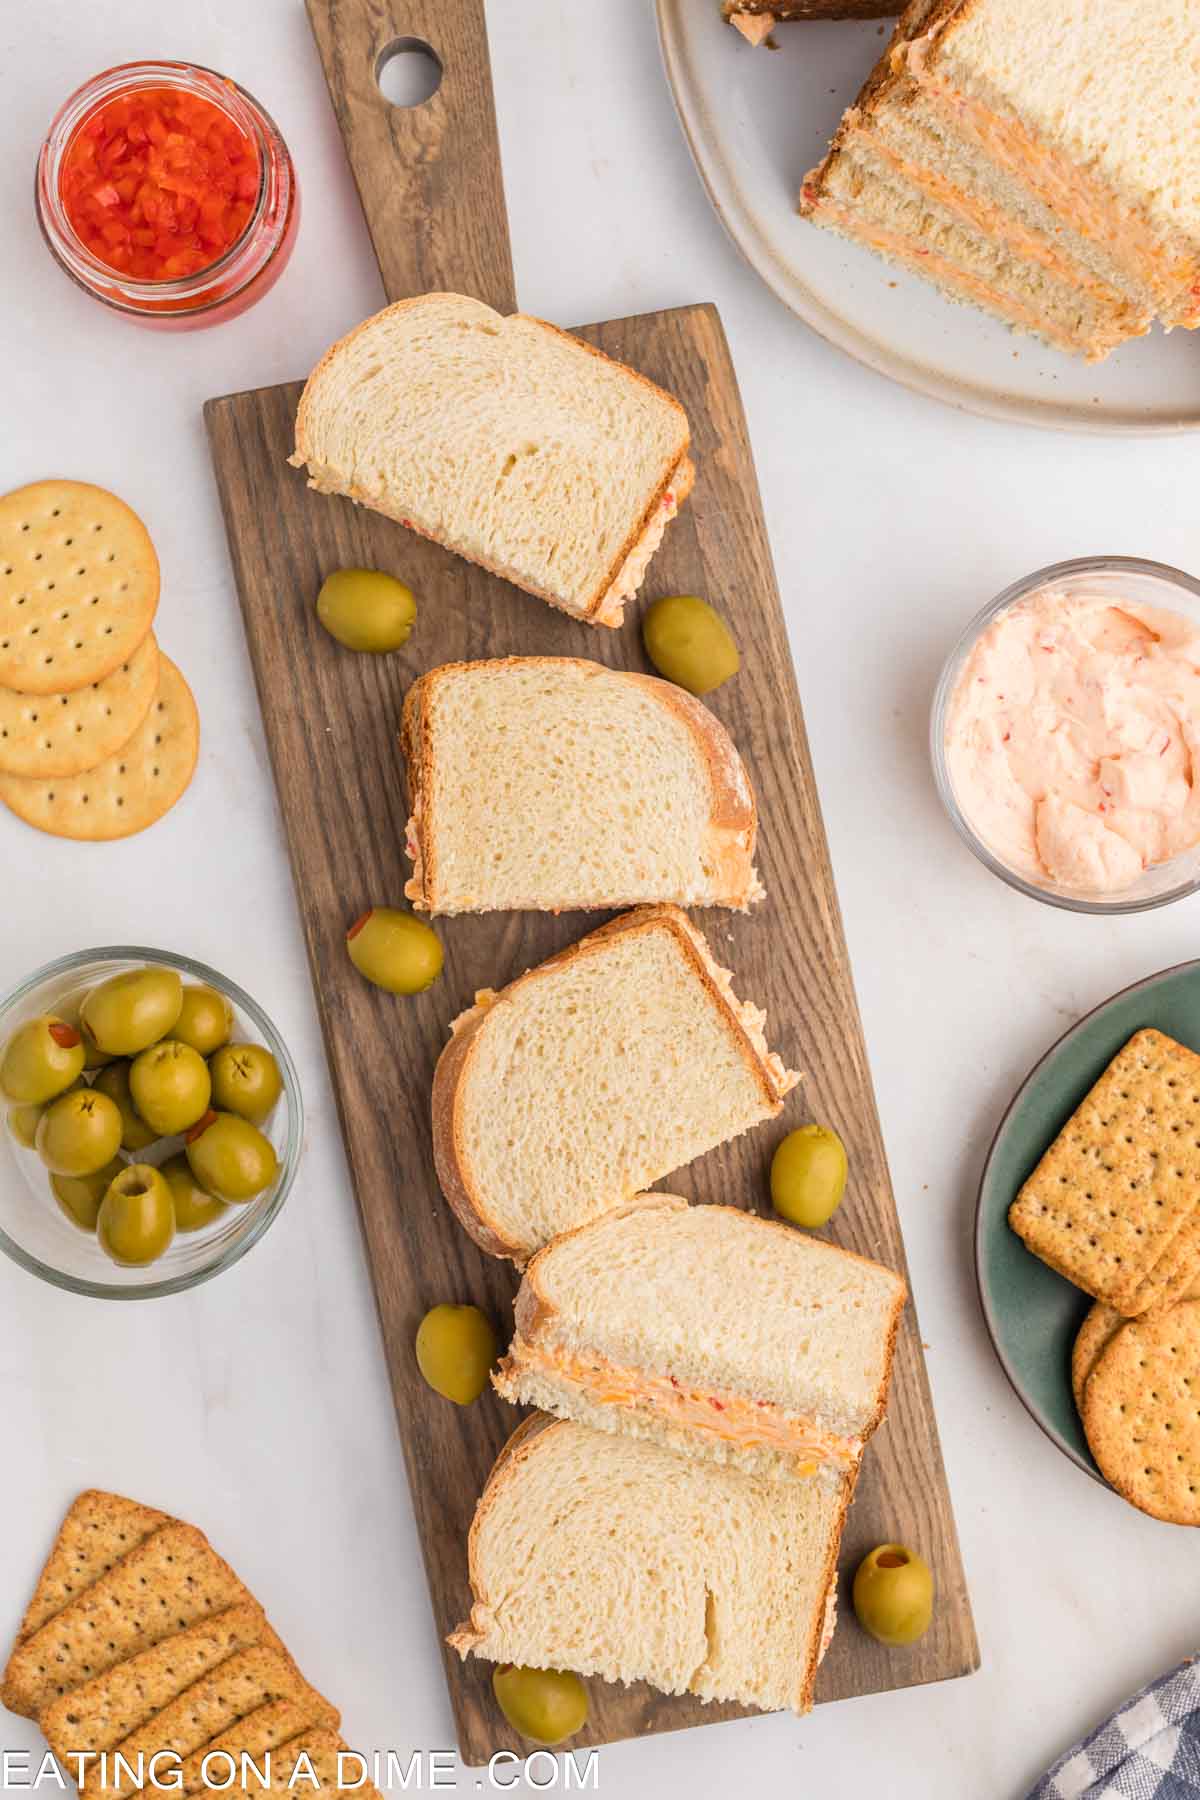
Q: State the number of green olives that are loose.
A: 7